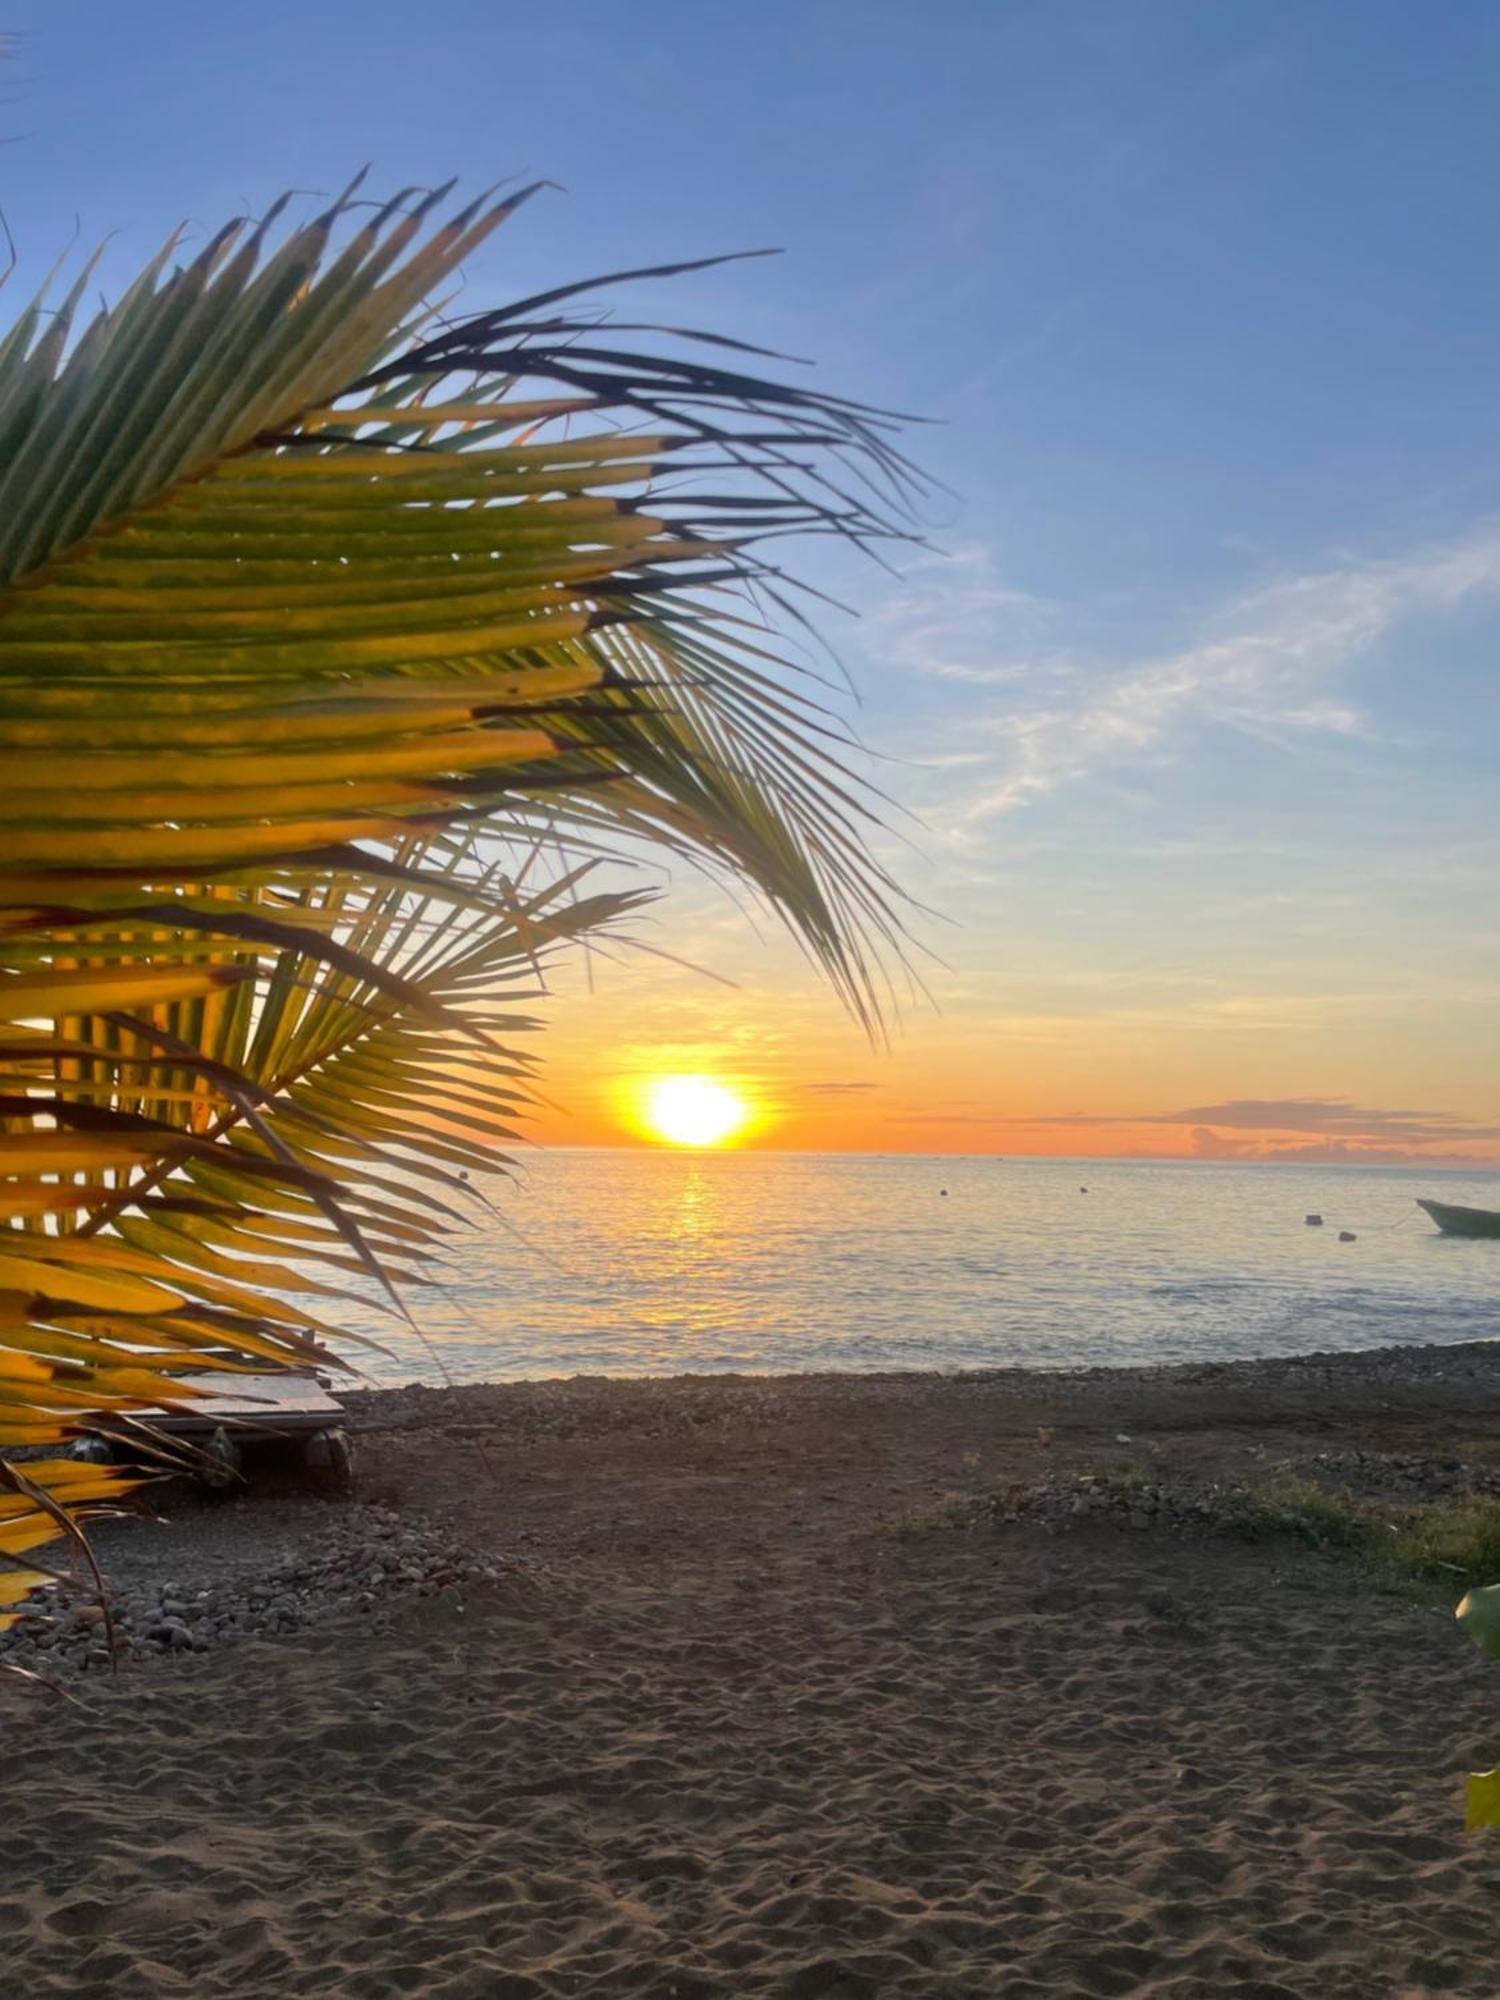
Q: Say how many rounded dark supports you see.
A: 3